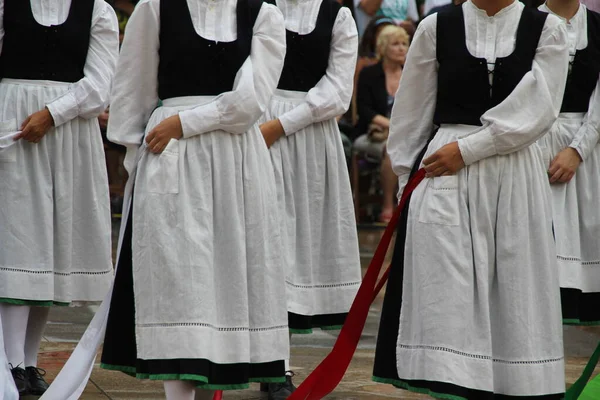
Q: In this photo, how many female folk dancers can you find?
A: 5